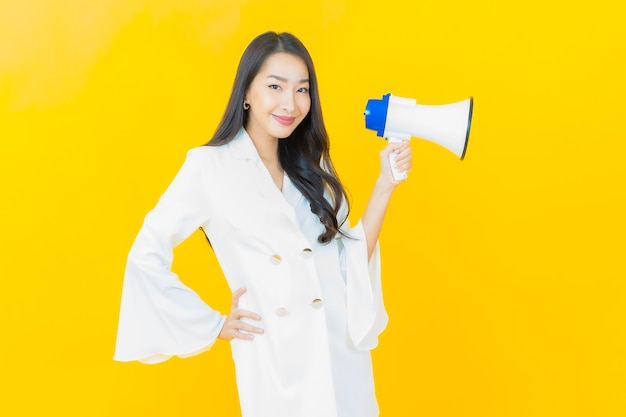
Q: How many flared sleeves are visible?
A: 2